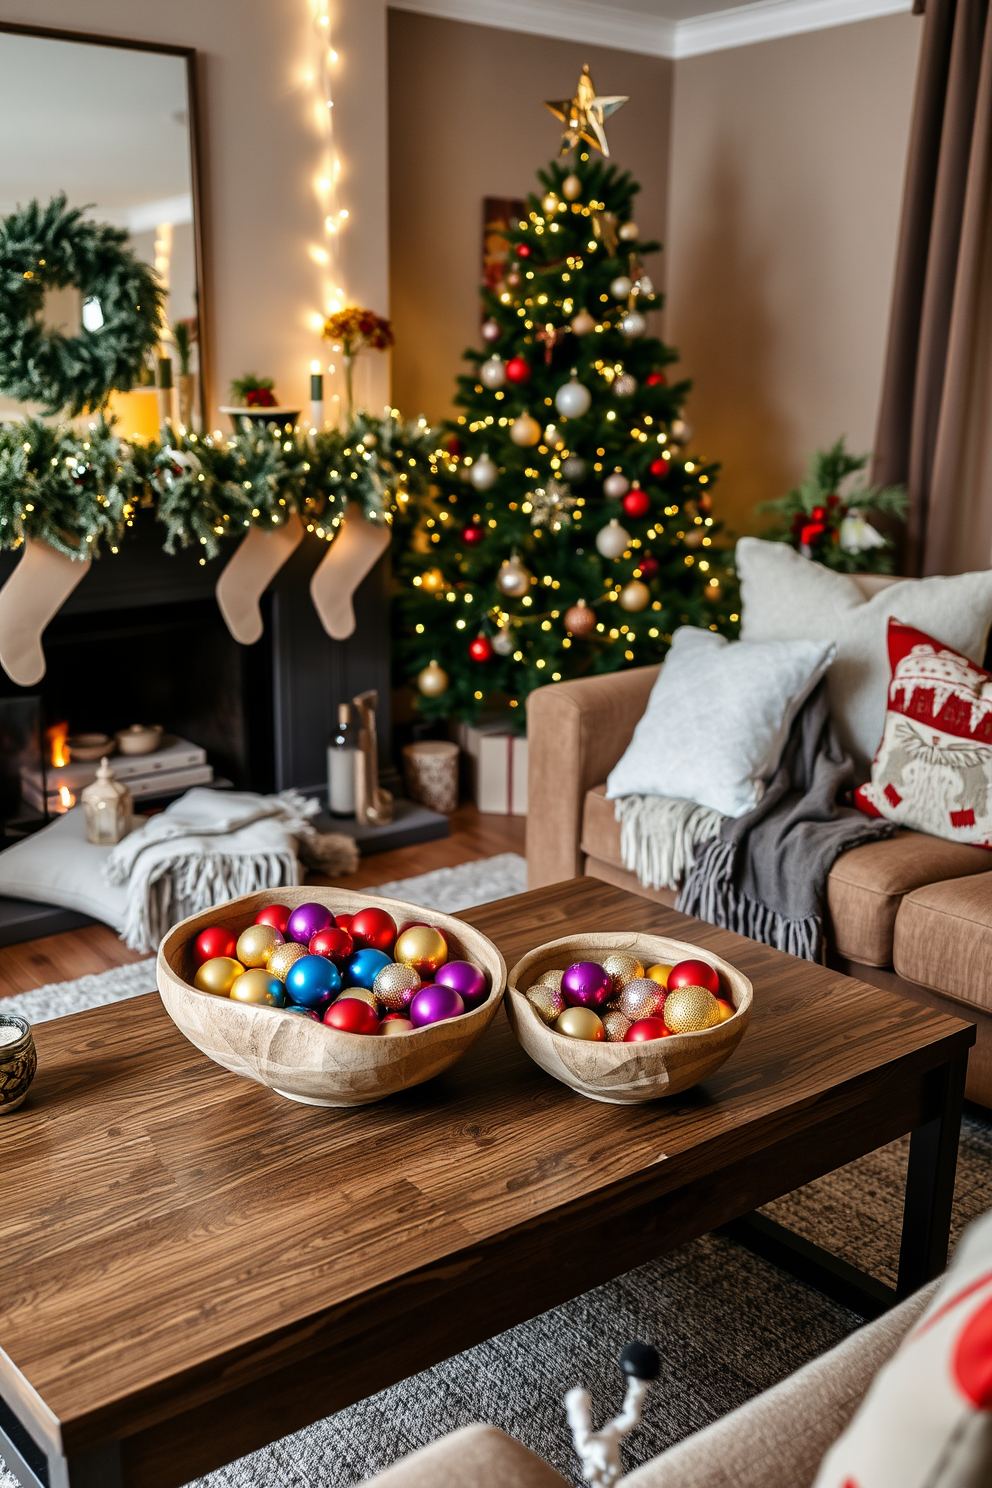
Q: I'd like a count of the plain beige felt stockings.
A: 3